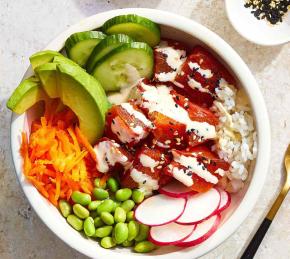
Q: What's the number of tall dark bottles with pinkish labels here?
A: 0